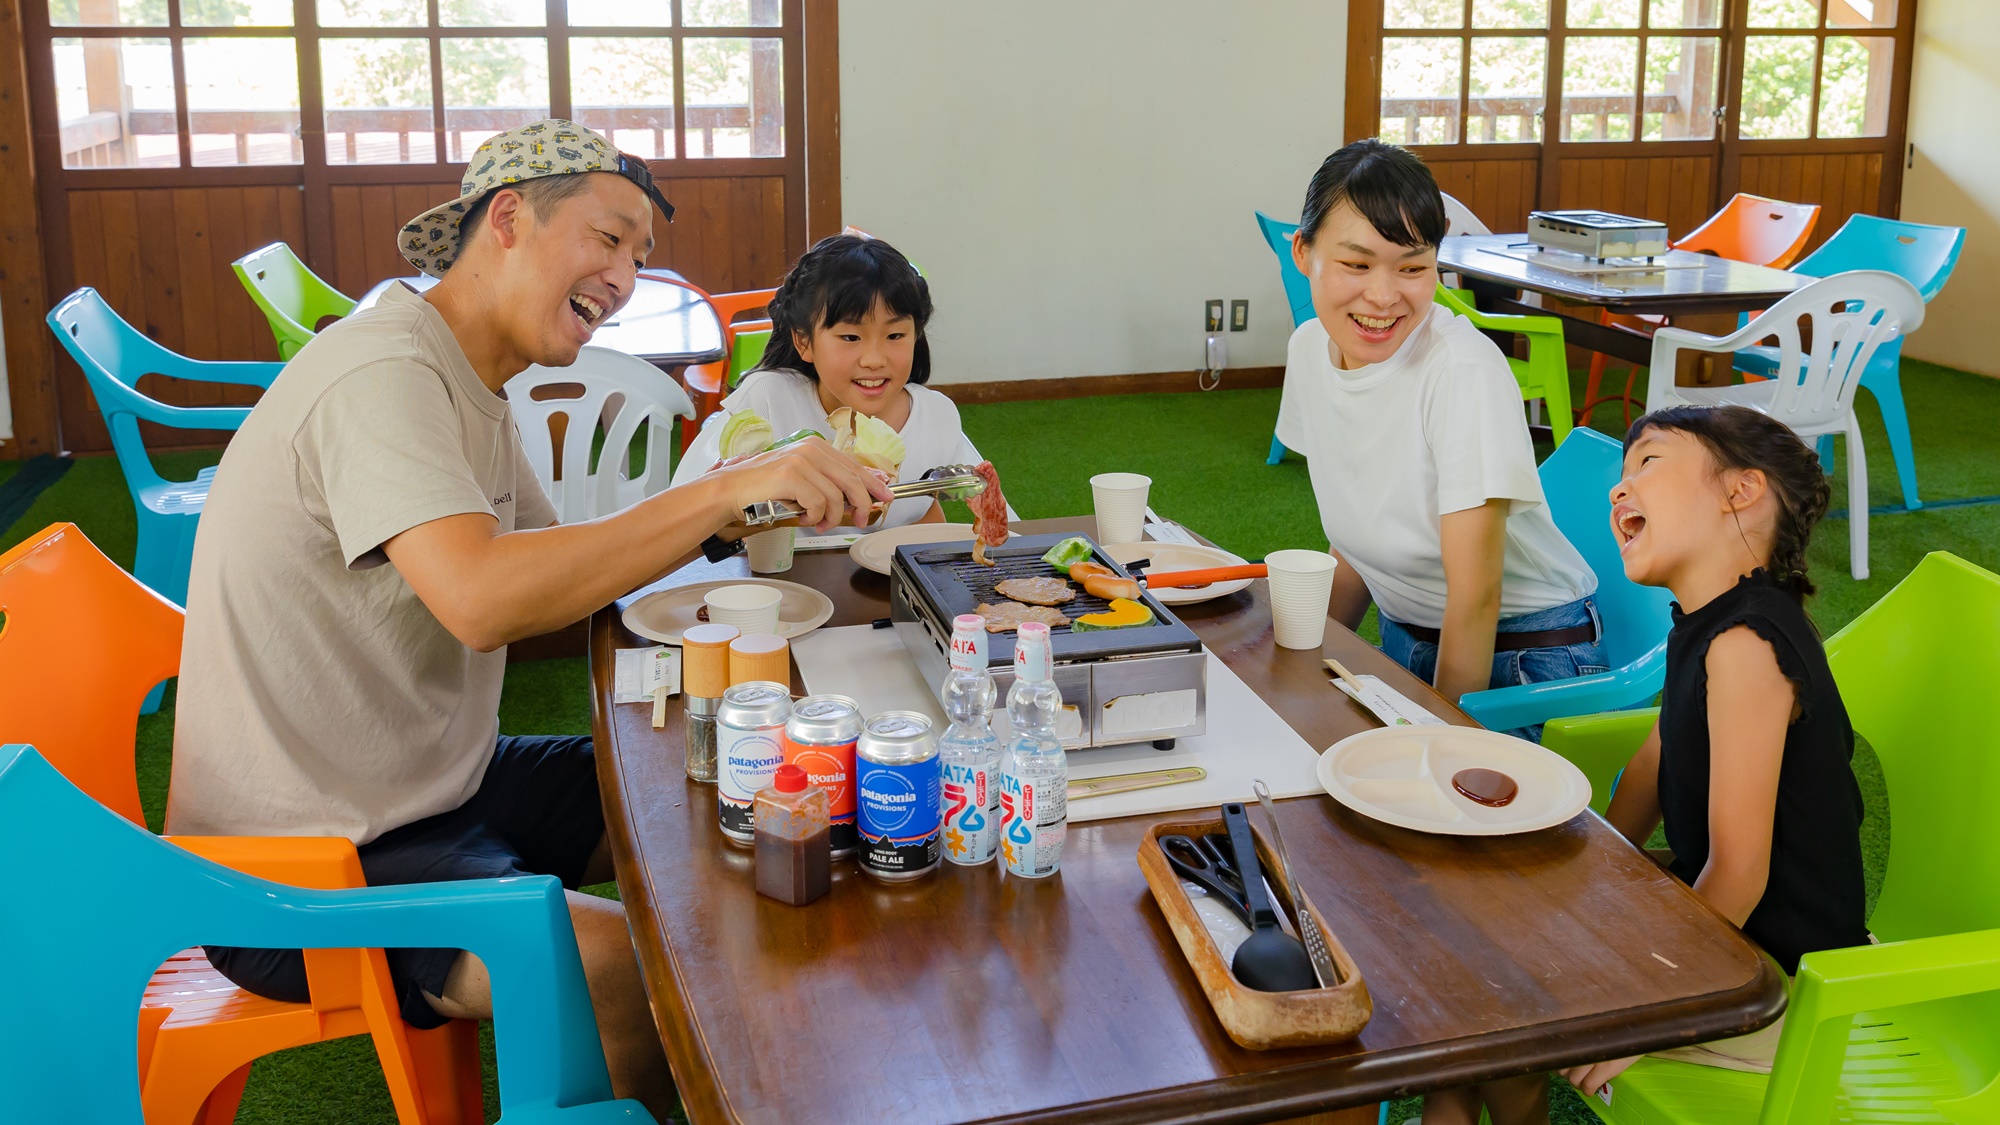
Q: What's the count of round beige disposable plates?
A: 4